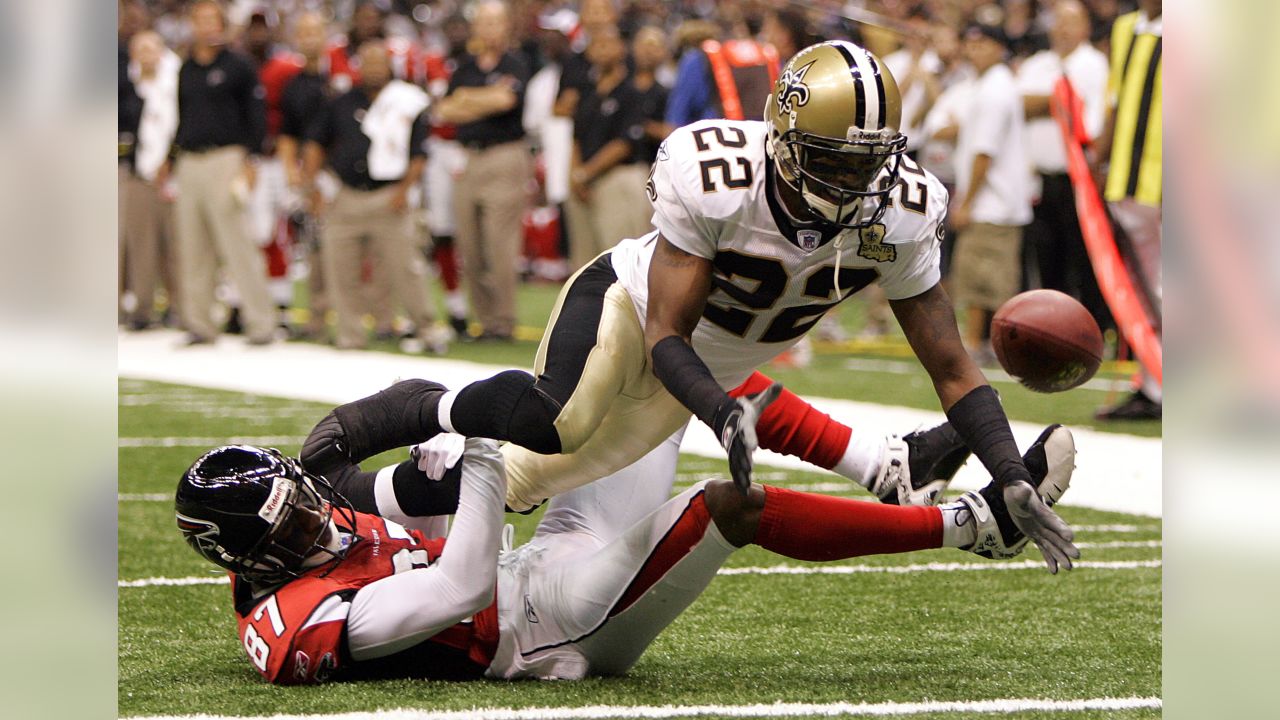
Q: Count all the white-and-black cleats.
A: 2